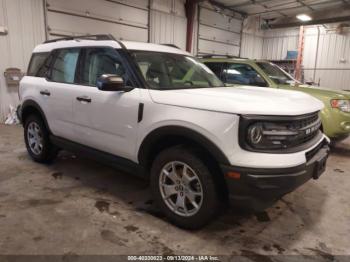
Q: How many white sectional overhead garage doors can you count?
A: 2